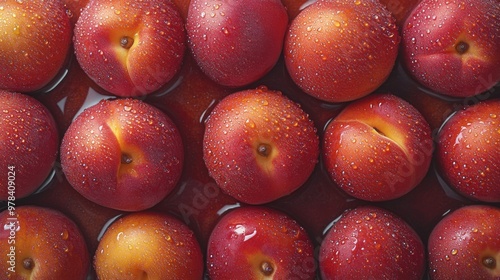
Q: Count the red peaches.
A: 15